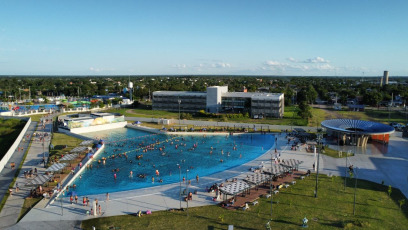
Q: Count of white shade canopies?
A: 9